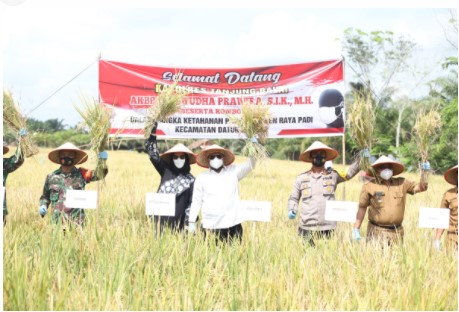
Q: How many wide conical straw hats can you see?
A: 7